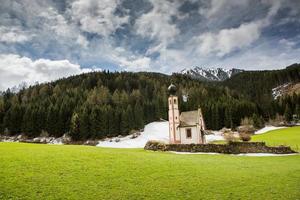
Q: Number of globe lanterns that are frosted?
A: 0